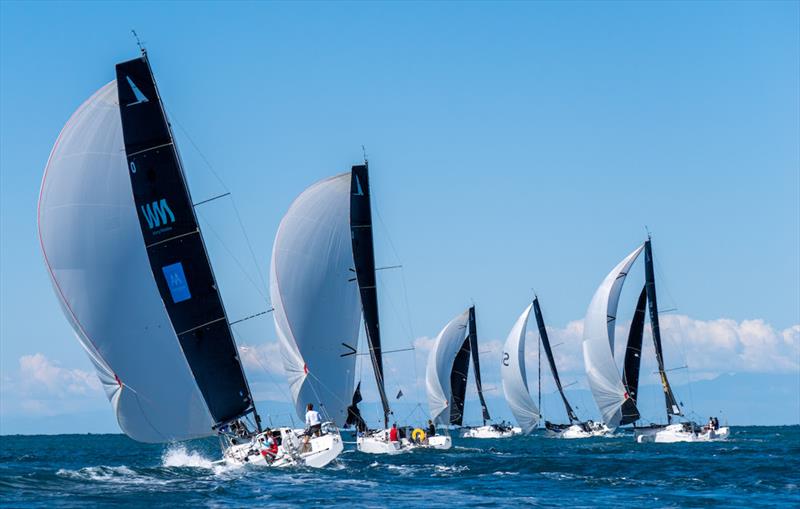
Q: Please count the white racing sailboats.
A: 5